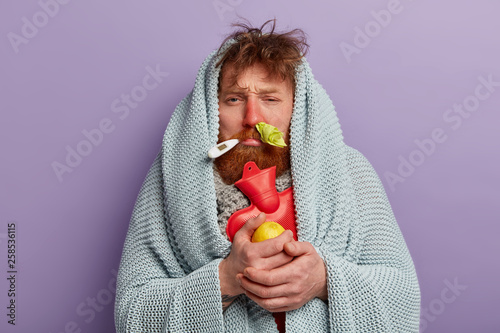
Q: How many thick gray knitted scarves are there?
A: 1